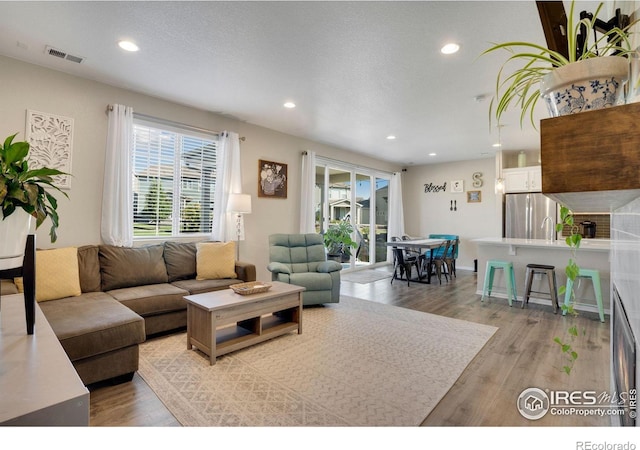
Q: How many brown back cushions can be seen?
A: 3